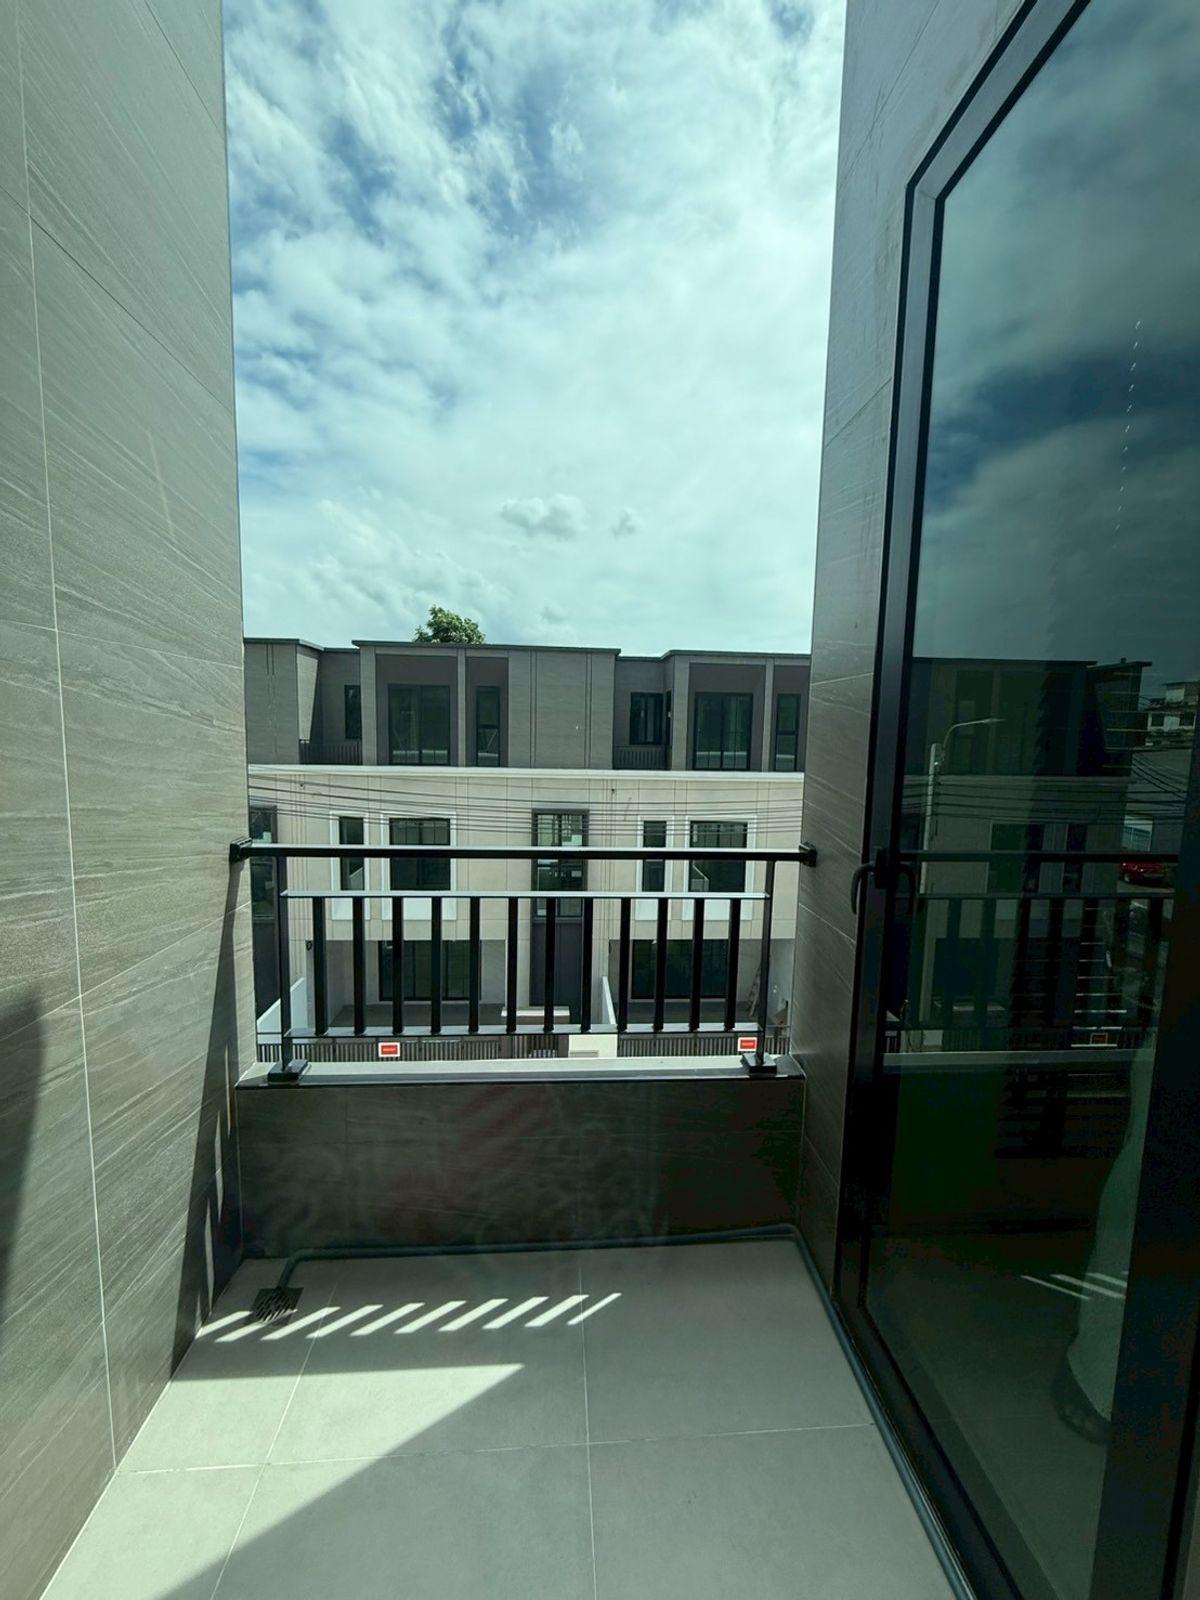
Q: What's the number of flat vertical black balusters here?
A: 12